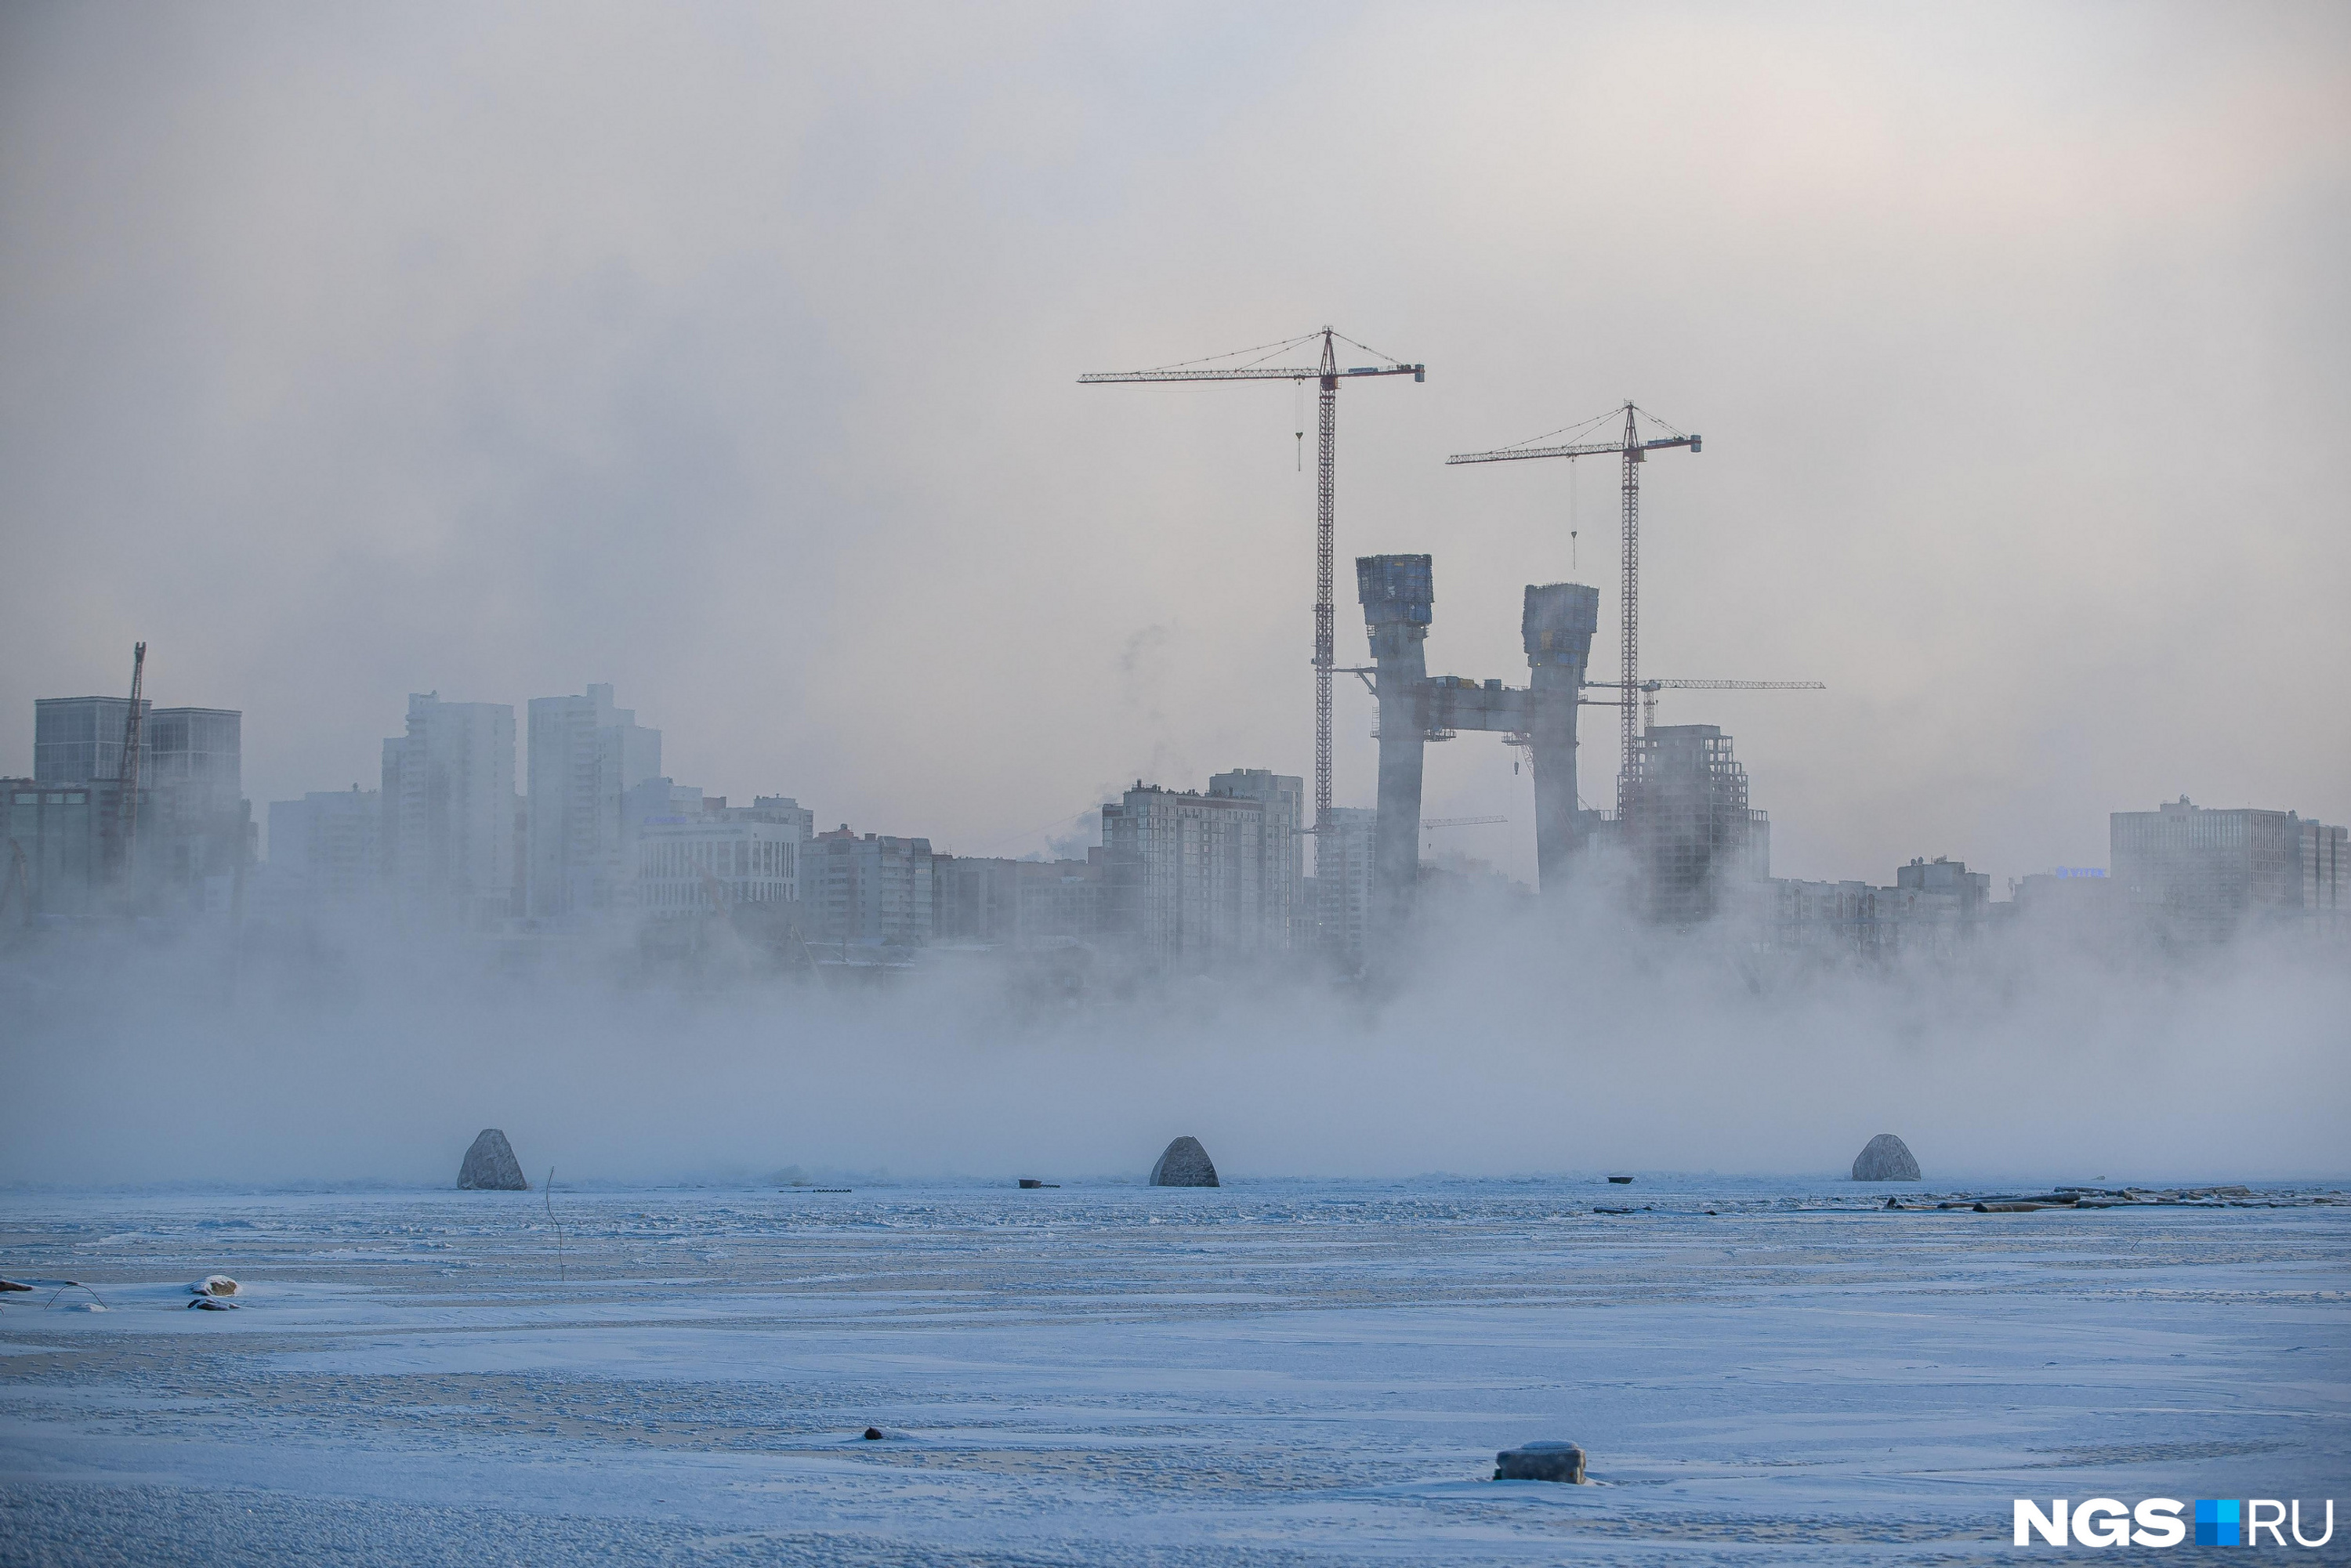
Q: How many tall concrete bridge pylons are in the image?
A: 2